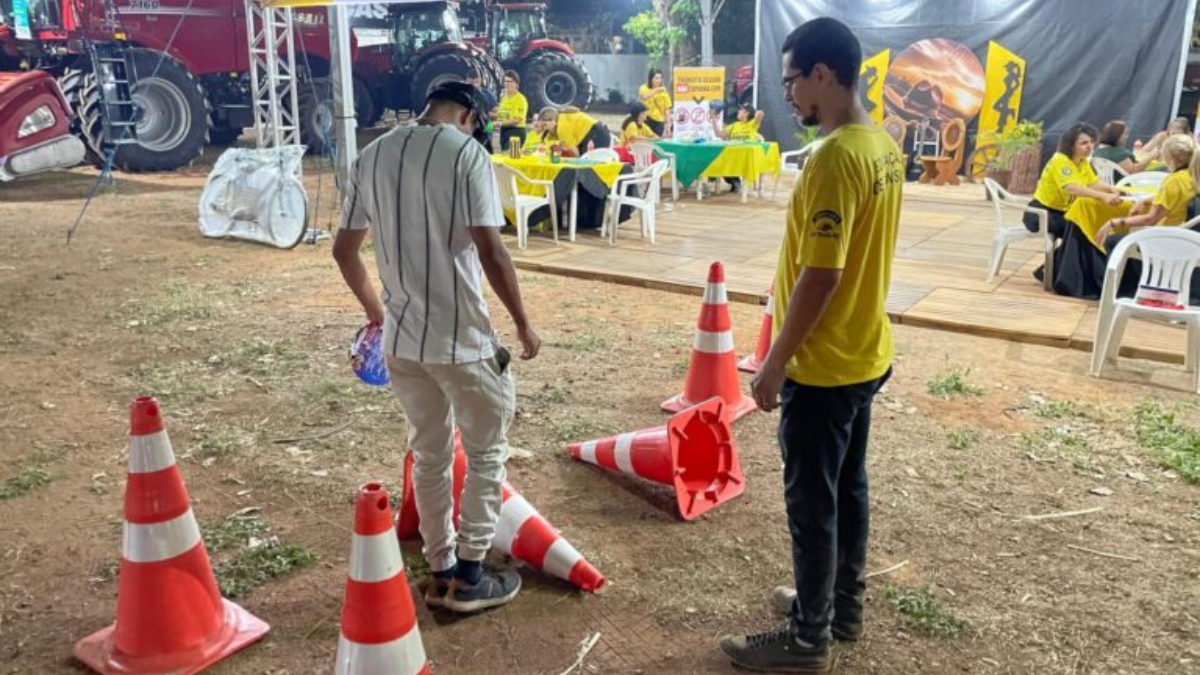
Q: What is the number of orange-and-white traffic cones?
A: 6